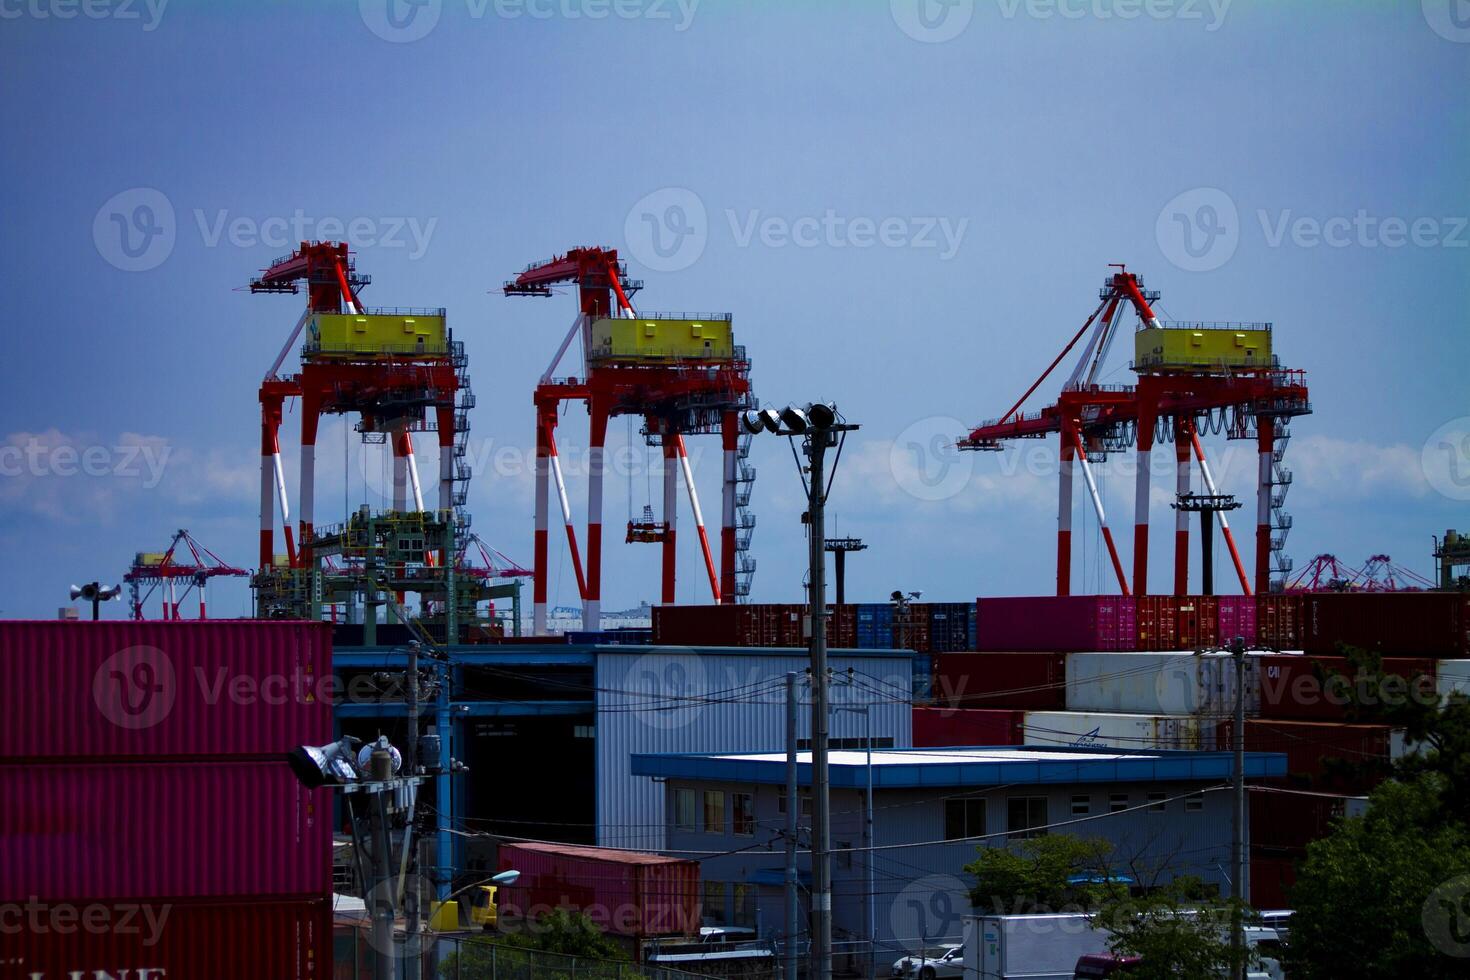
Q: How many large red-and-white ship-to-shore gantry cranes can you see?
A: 3